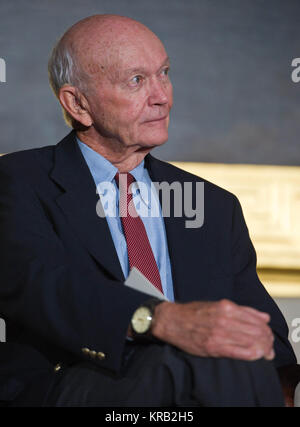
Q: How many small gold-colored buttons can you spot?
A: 4